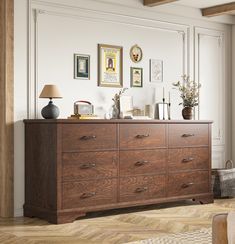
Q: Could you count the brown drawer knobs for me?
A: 9